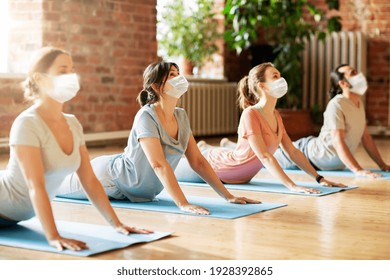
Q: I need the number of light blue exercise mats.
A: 4